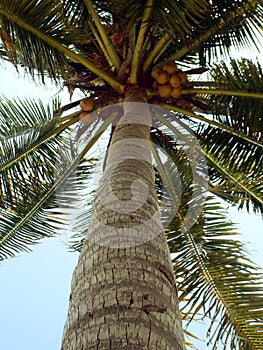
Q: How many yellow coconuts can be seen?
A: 9